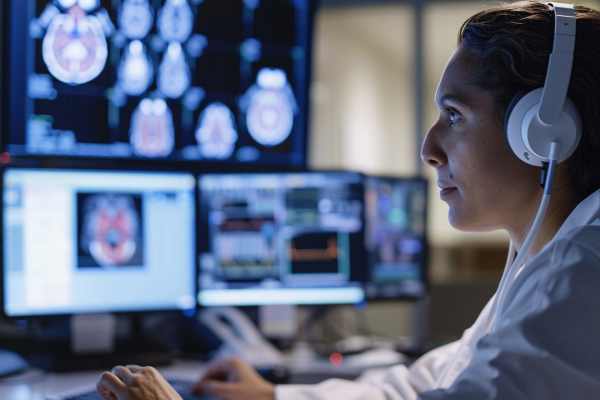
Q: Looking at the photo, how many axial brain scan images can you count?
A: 9